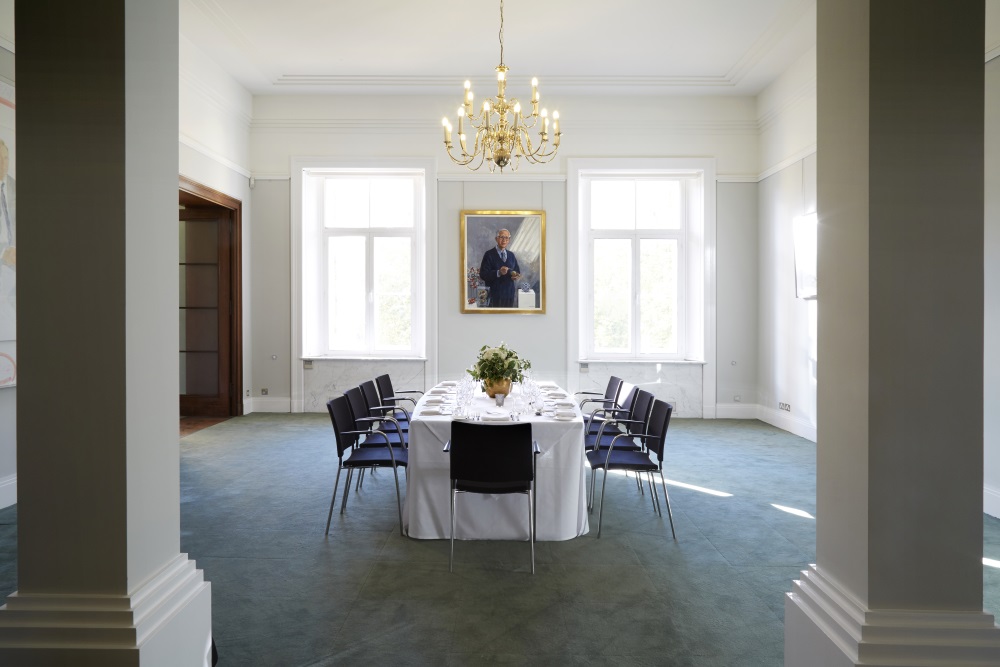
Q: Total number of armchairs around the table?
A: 9